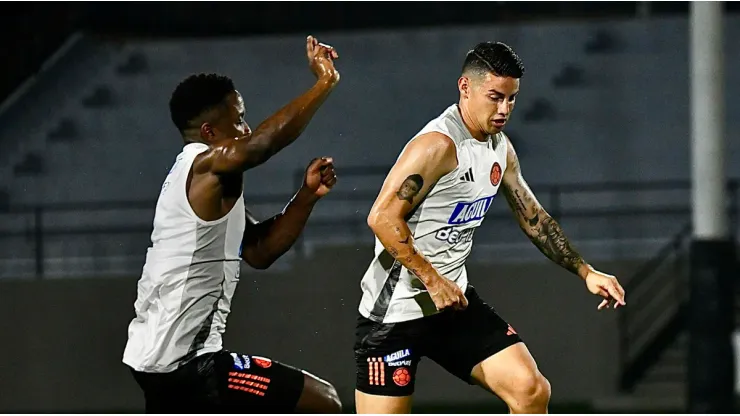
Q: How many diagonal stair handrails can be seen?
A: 1